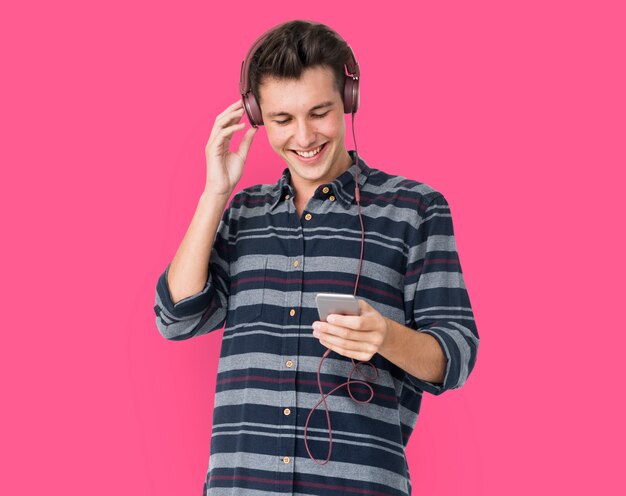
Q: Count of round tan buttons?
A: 9